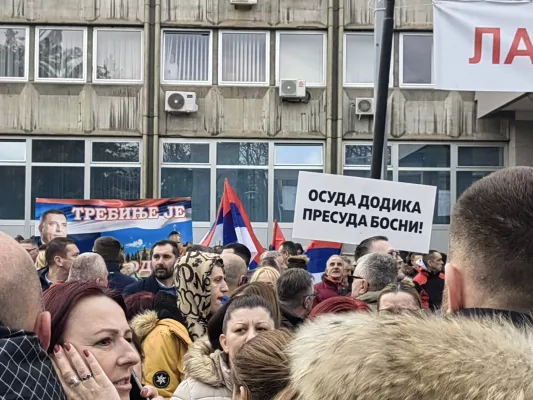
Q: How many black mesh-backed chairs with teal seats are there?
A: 0